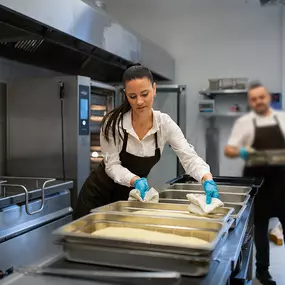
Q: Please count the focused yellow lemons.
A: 0